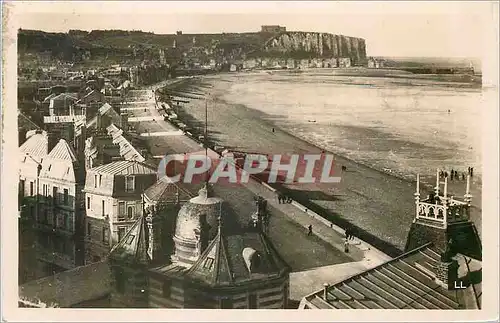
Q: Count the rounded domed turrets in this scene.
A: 1